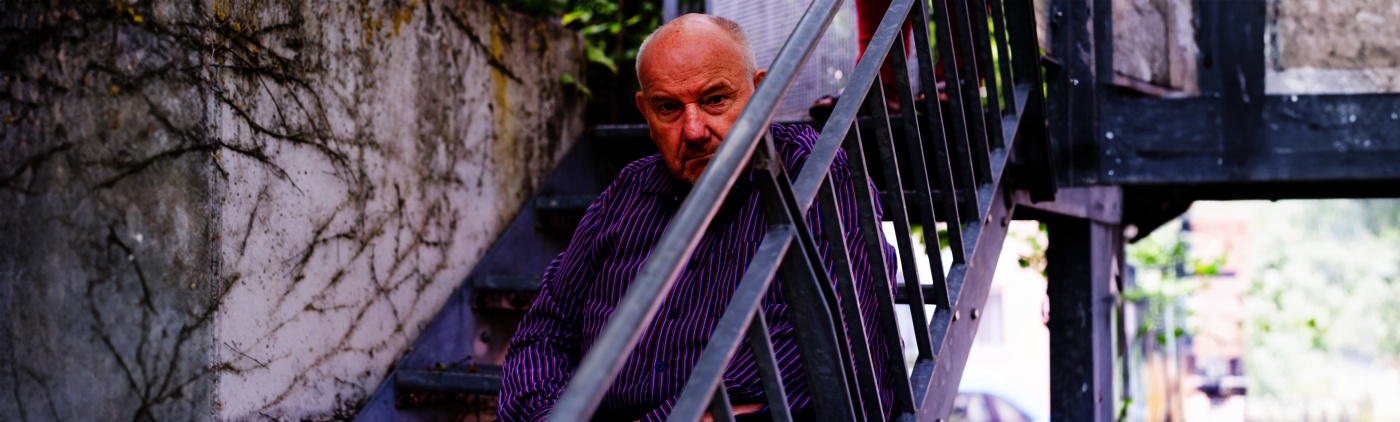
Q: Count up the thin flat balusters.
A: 11